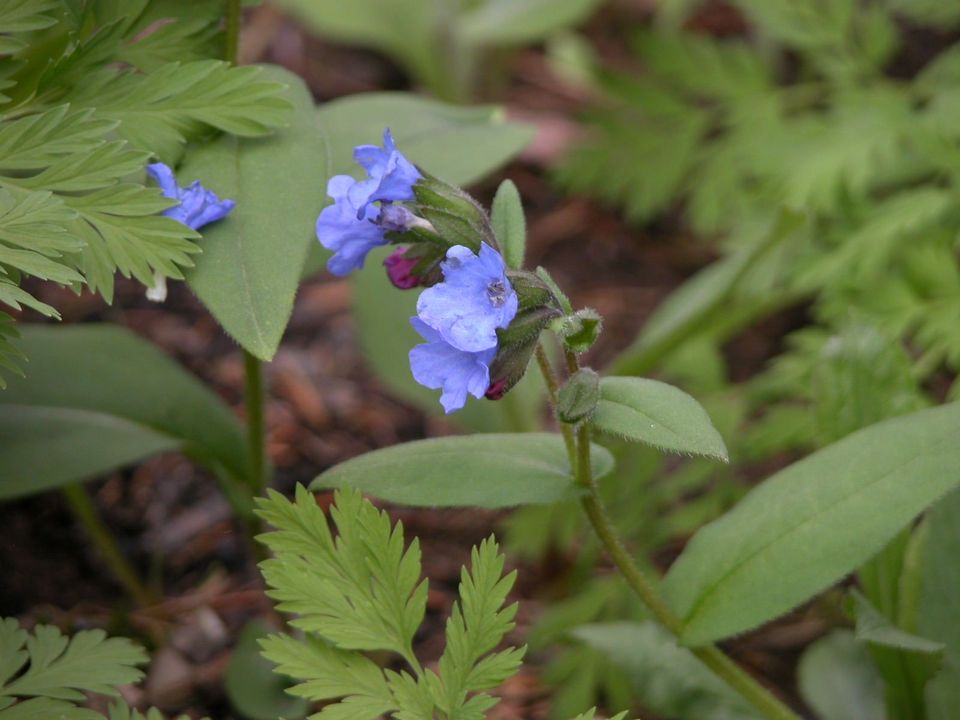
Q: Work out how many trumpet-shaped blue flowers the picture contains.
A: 5